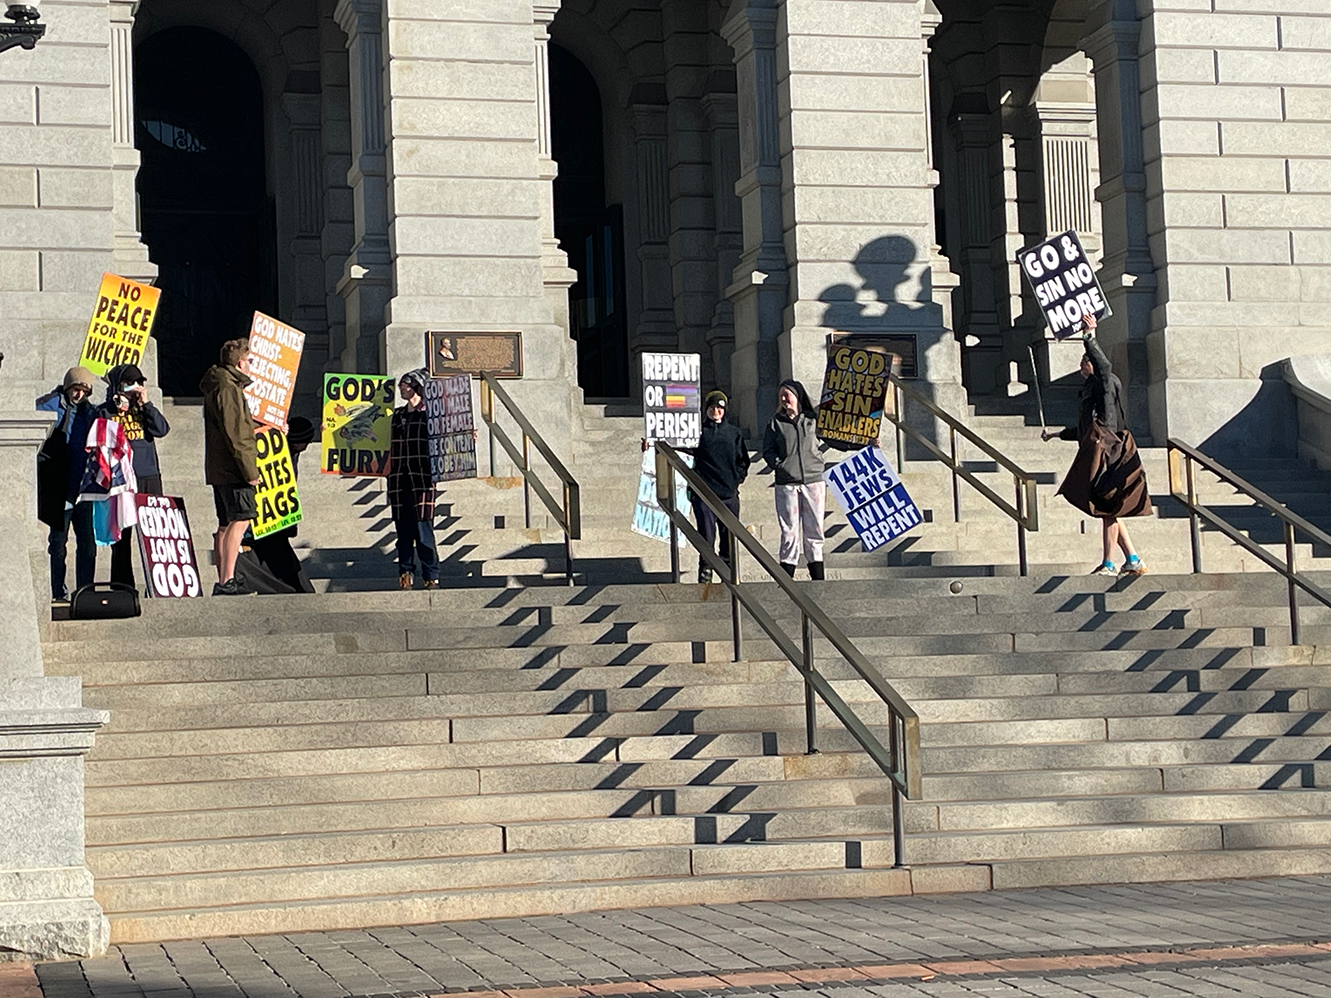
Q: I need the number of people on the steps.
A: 8